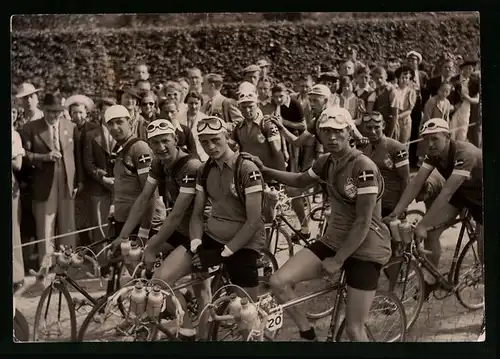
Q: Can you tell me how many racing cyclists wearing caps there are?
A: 7